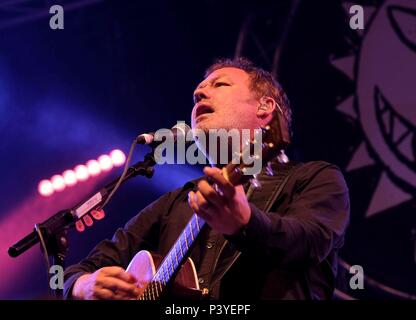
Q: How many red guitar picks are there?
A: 3